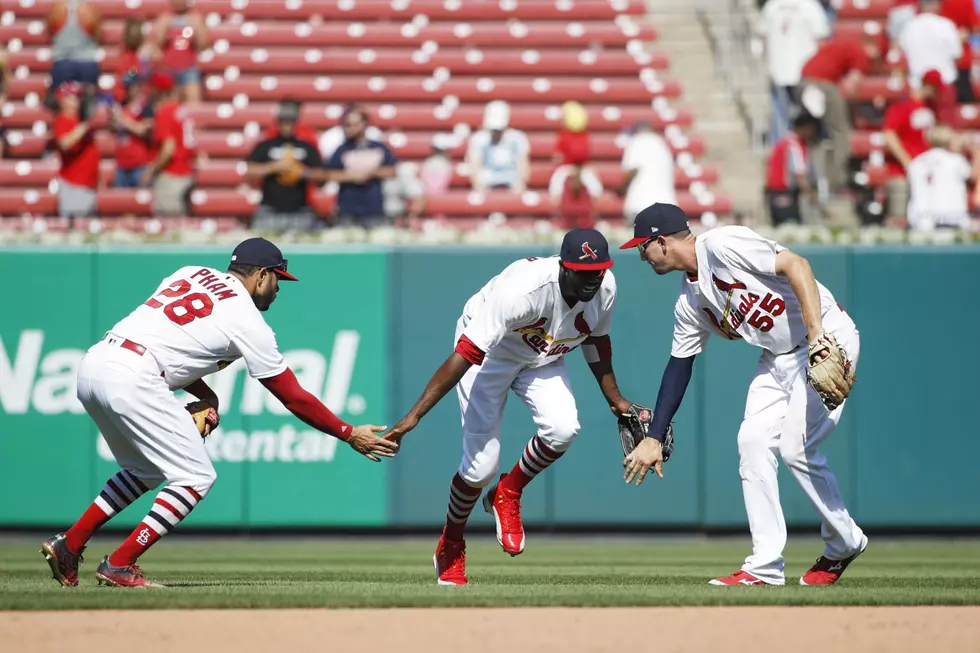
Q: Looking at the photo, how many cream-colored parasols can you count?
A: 0